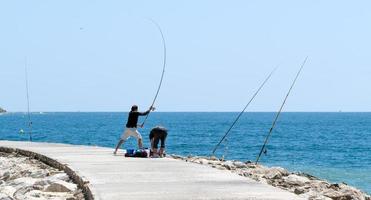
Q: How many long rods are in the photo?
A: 4